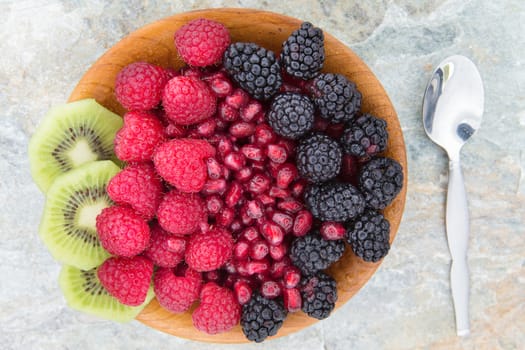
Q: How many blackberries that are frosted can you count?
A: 0